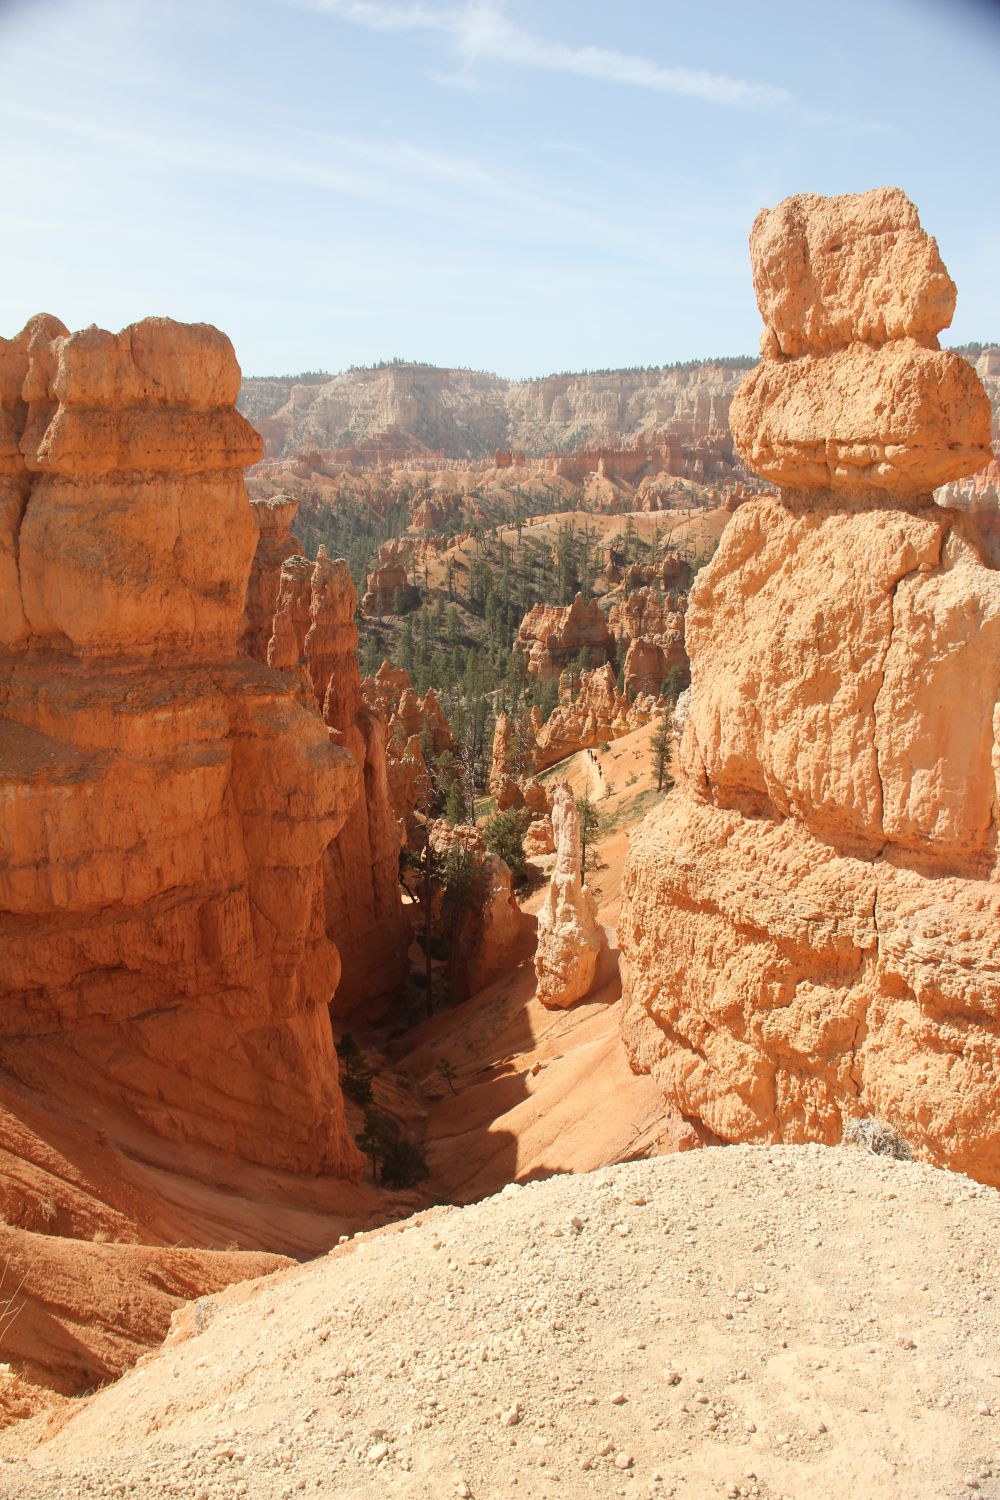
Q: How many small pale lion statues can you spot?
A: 0